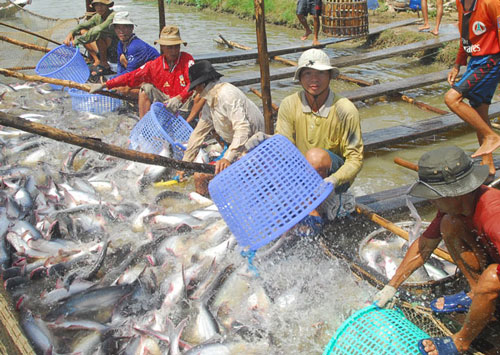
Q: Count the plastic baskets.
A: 5